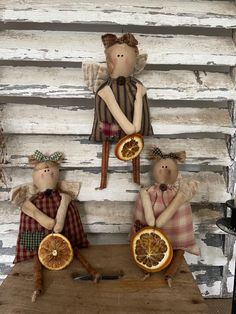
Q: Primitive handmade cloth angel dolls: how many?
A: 3